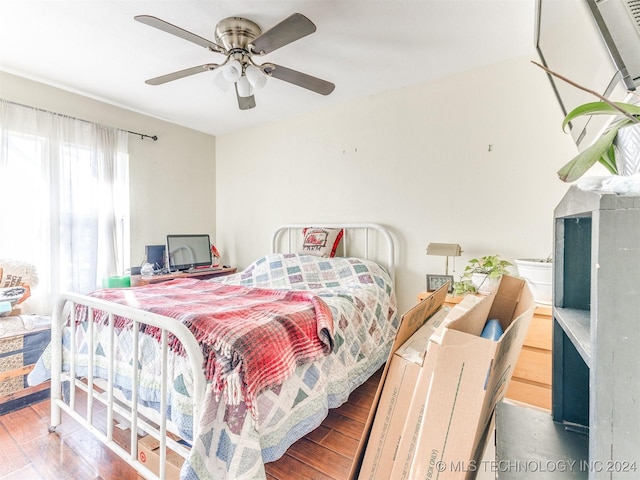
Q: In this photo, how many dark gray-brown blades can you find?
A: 5